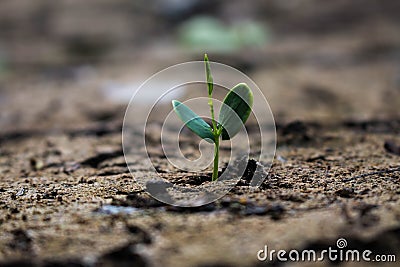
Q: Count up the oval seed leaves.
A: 2